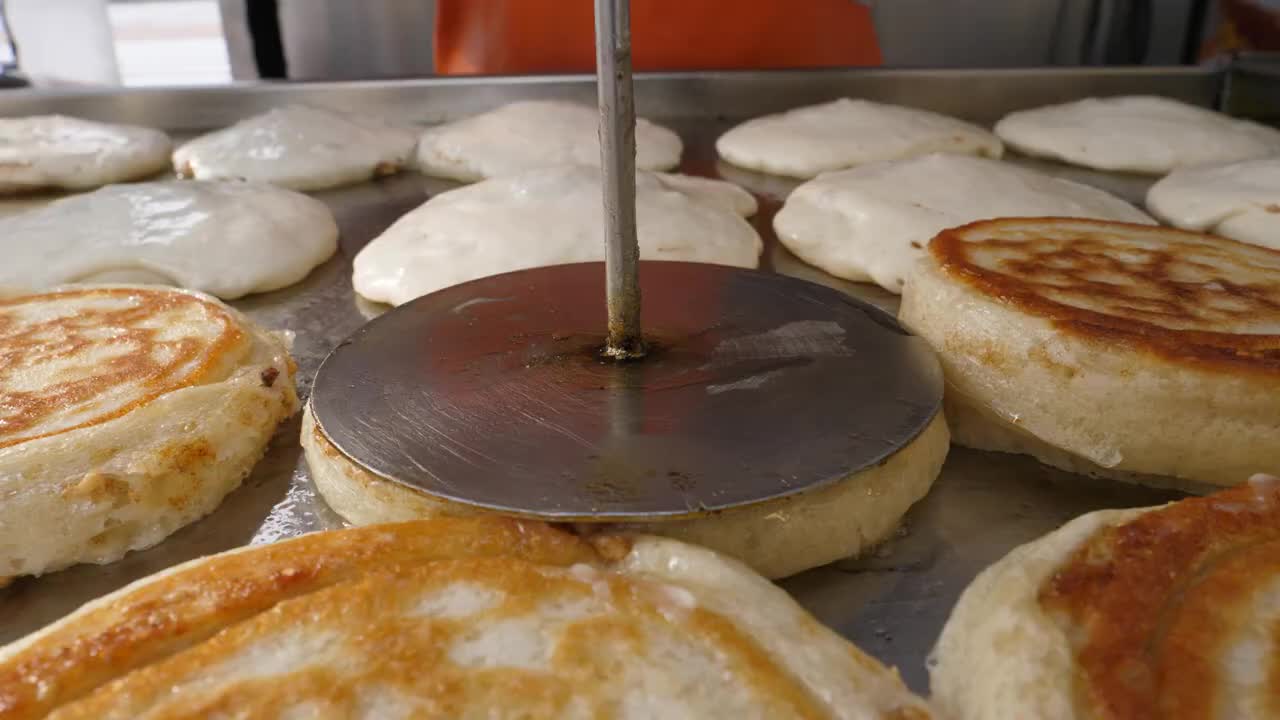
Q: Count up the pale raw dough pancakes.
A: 9